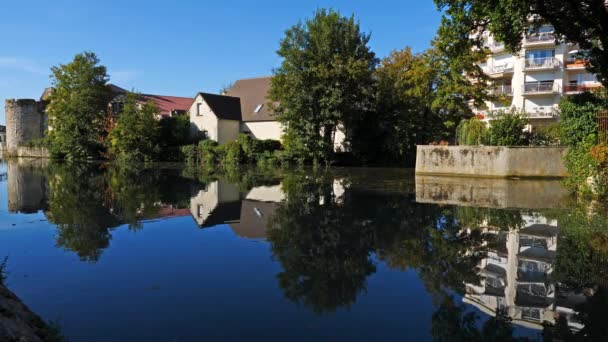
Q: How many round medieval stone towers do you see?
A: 1